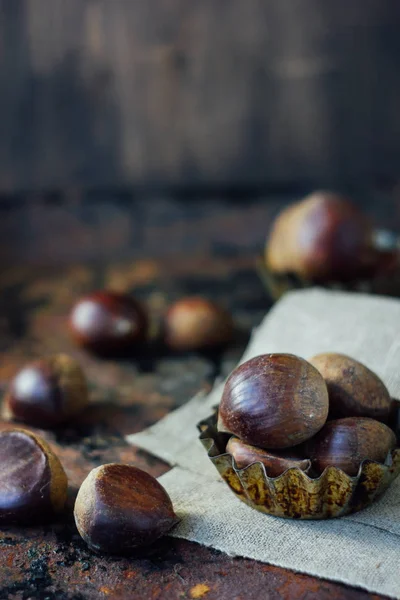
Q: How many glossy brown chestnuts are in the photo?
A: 10